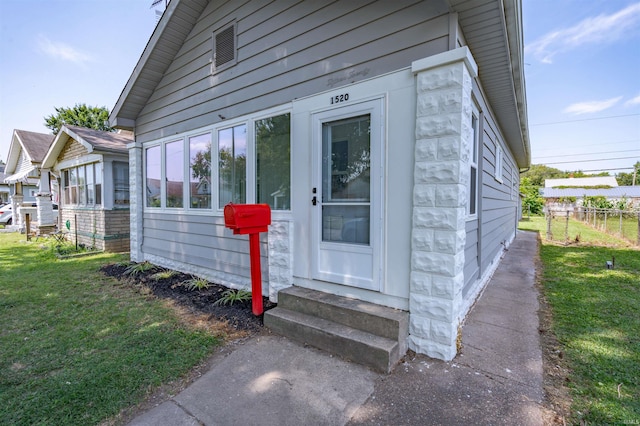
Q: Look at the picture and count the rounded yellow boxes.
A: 0